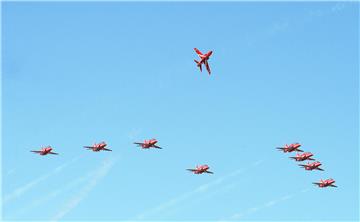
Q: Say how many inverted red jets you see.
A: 1